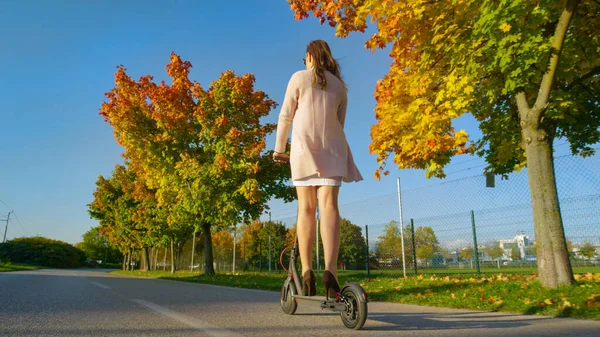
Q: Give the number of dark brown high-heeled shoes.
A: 2